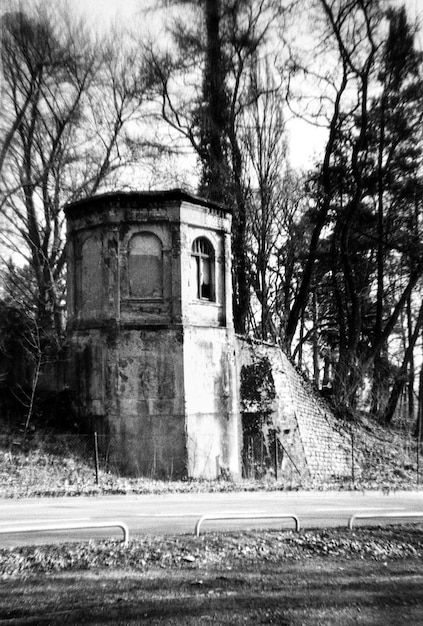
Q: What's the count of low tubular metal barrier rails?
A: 3